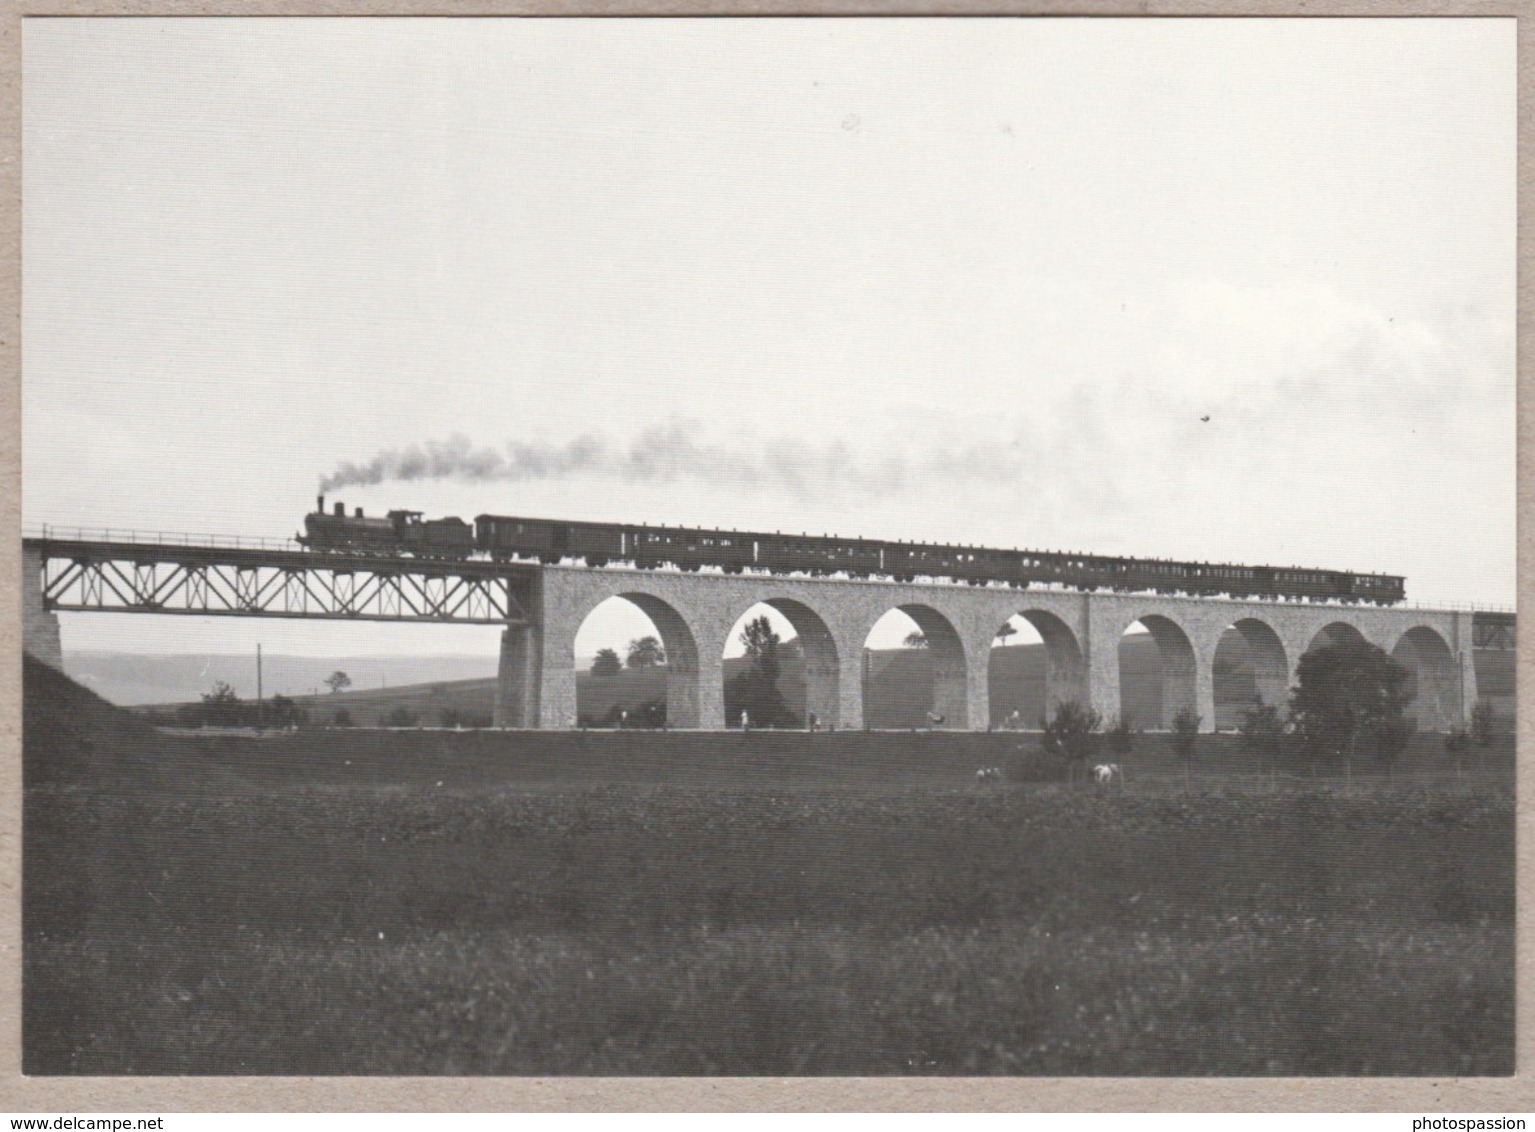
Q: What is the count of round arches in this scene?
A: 8